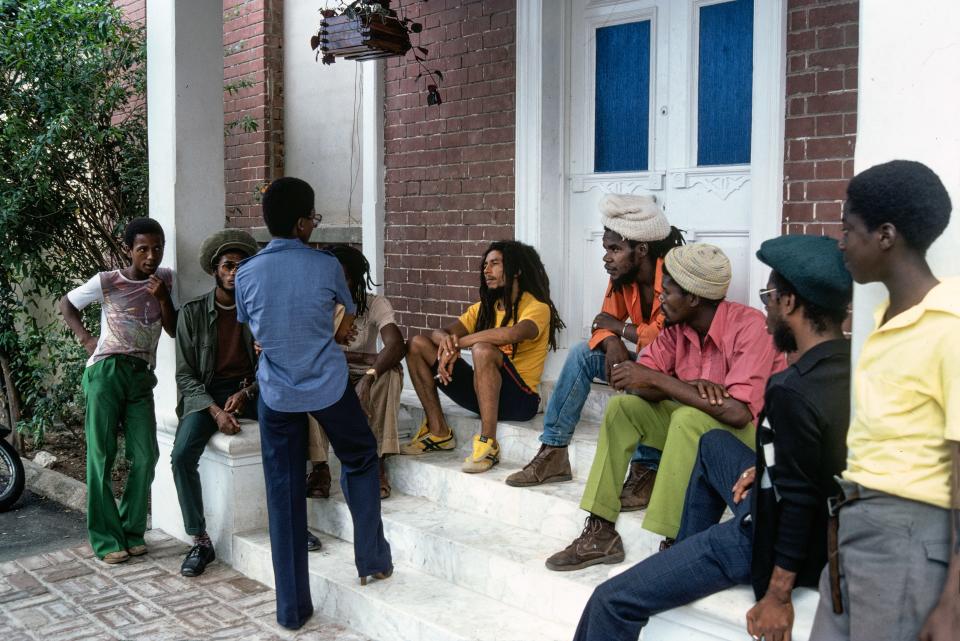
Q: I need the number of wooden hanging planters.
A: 1